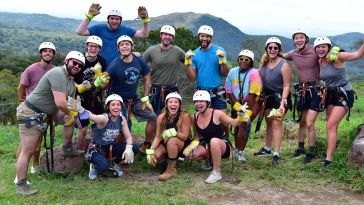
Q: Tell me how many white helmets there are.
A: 14